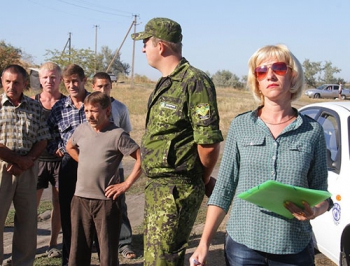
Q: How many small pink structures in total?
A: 0